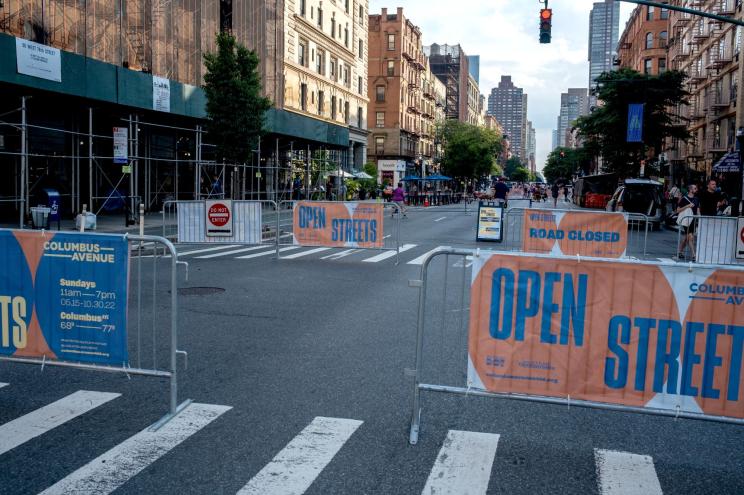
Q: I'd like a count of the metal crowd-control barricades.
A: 6